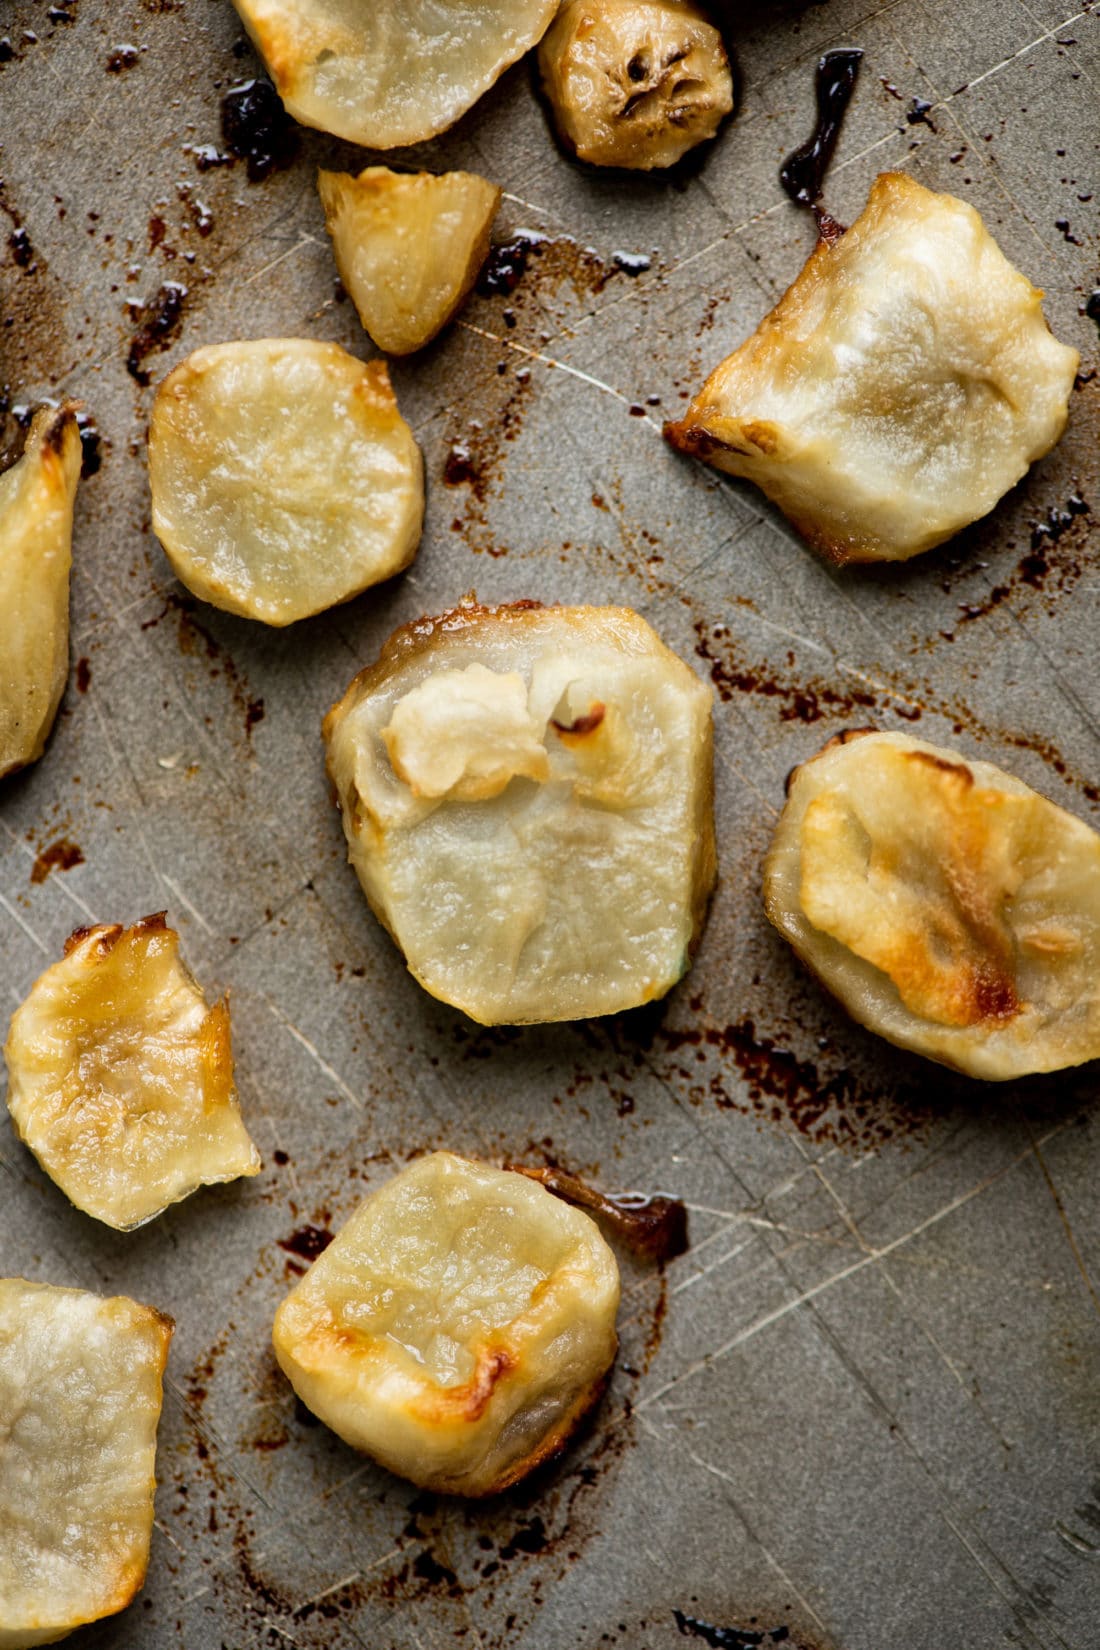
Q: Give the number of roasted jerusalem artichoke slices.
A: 11